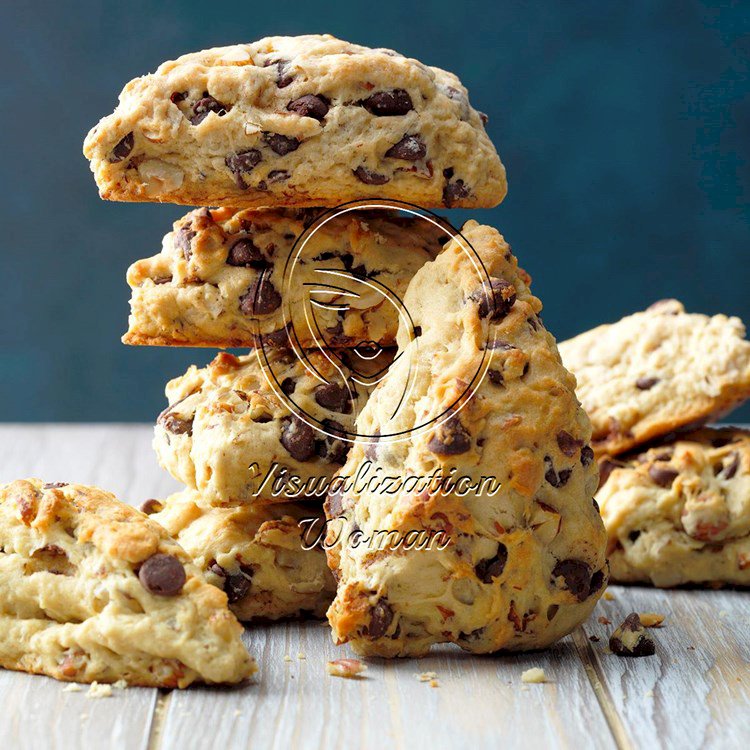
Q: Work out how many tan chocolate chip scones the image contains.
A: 8